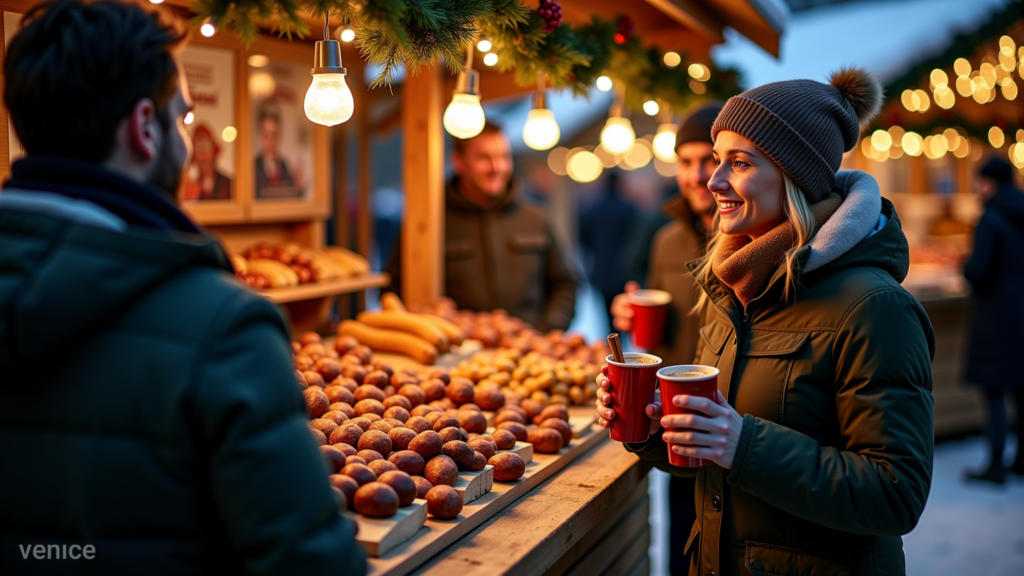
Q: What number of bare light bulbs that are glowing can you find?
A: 5